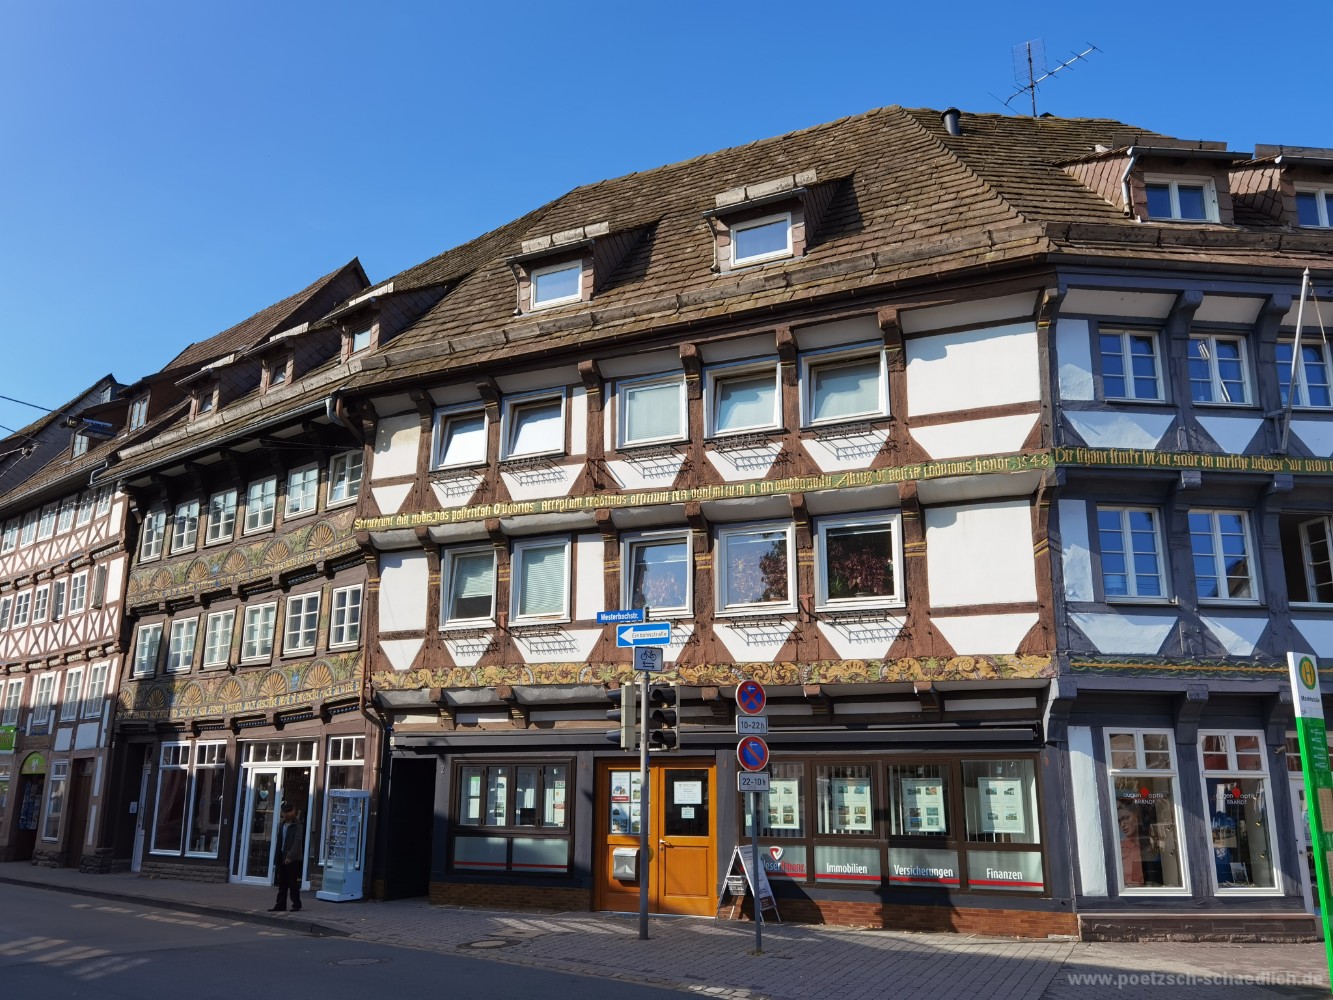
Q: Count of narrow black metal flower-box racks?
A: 10